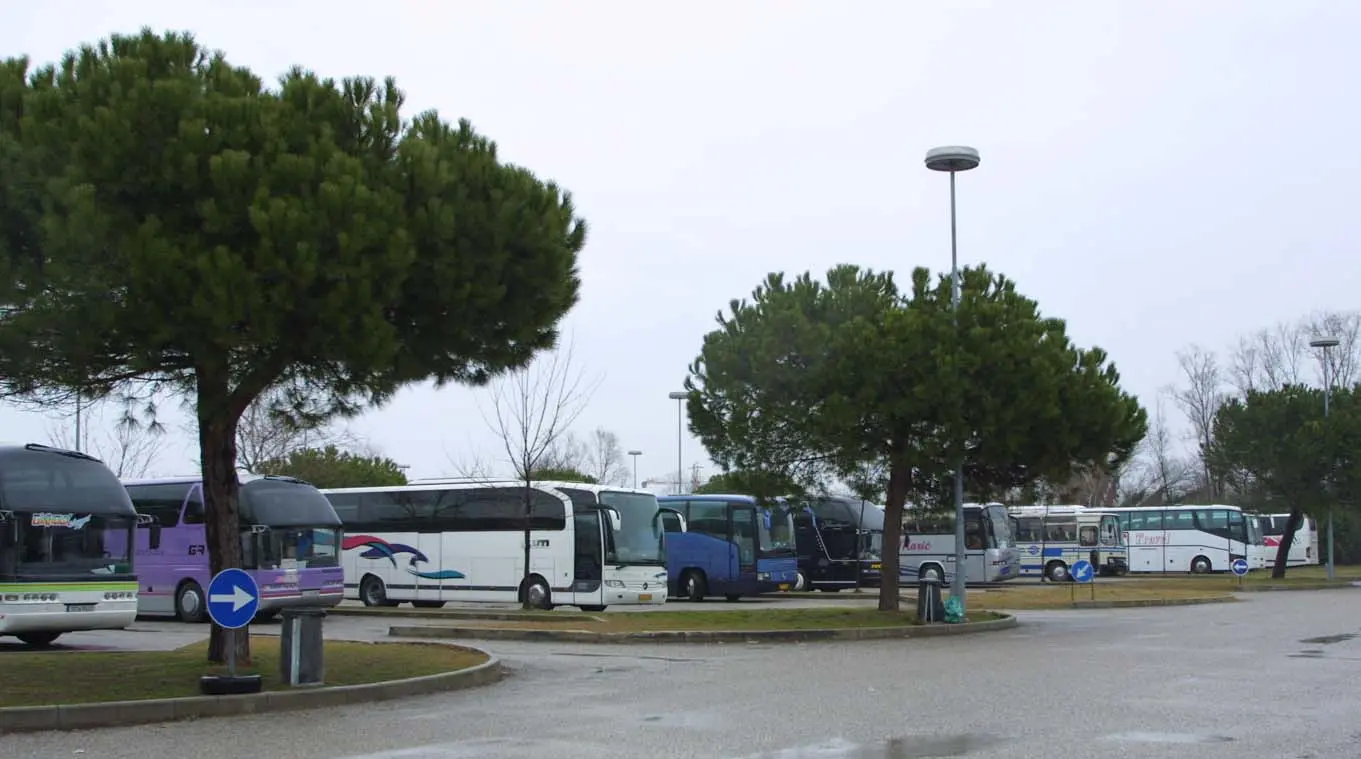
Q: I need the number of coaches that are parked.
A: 9